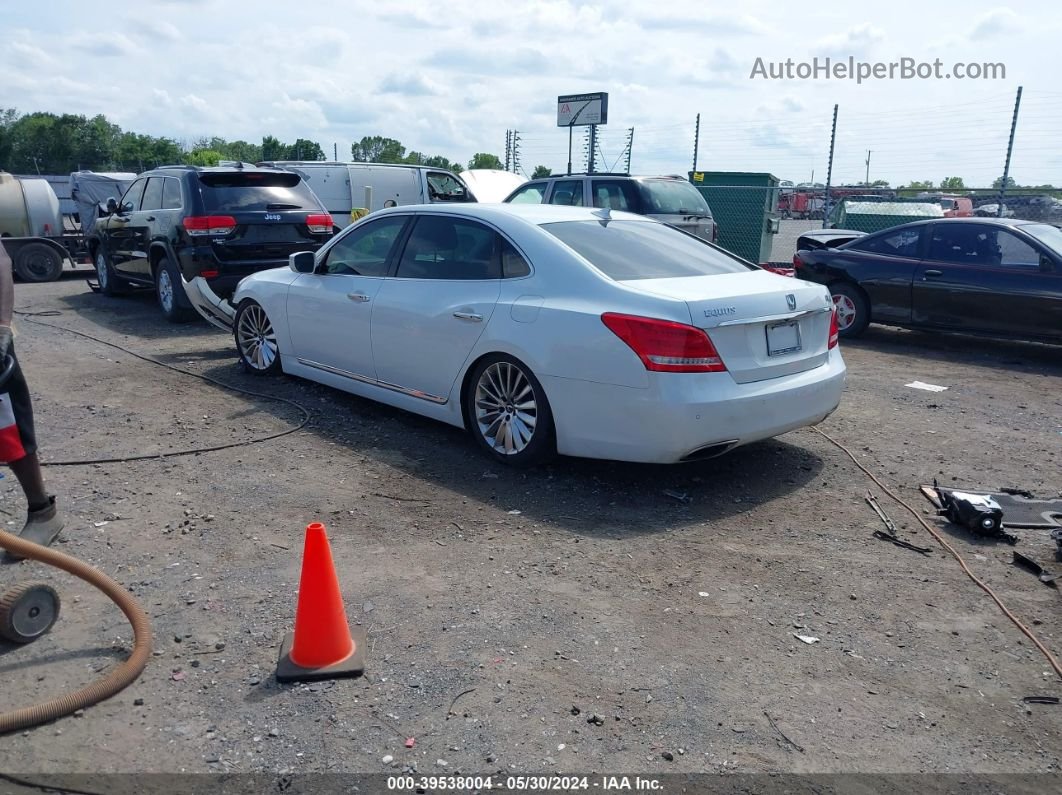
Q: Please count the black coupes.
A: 1